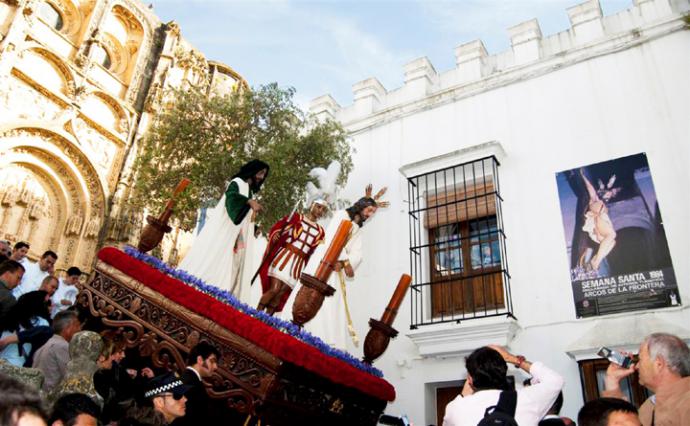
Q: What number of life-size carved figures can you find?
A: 3